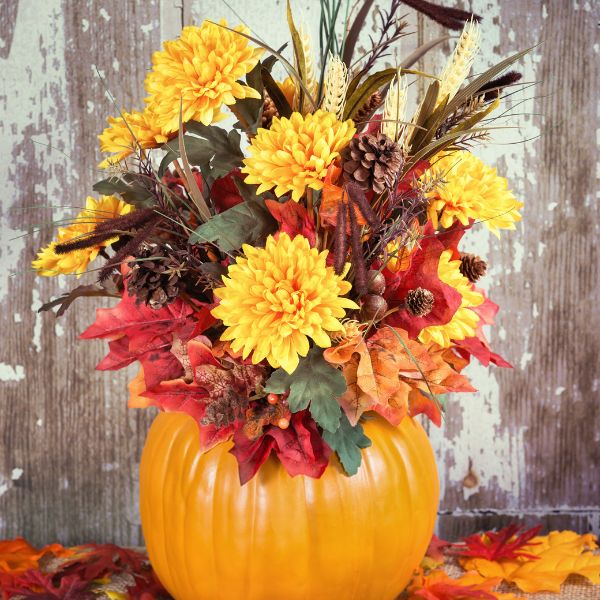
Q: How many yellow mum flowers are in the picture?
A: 7